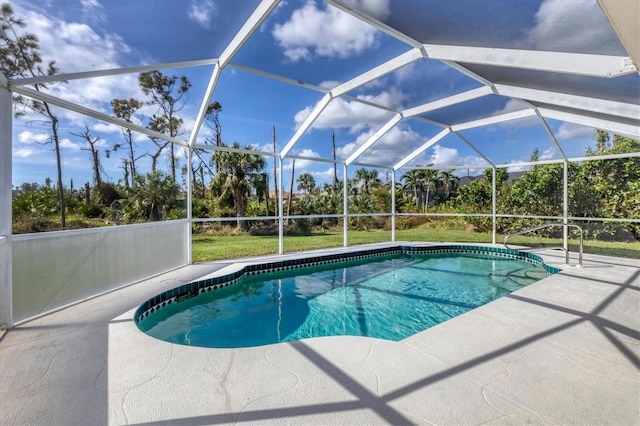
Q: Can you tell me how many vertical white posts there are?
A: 7